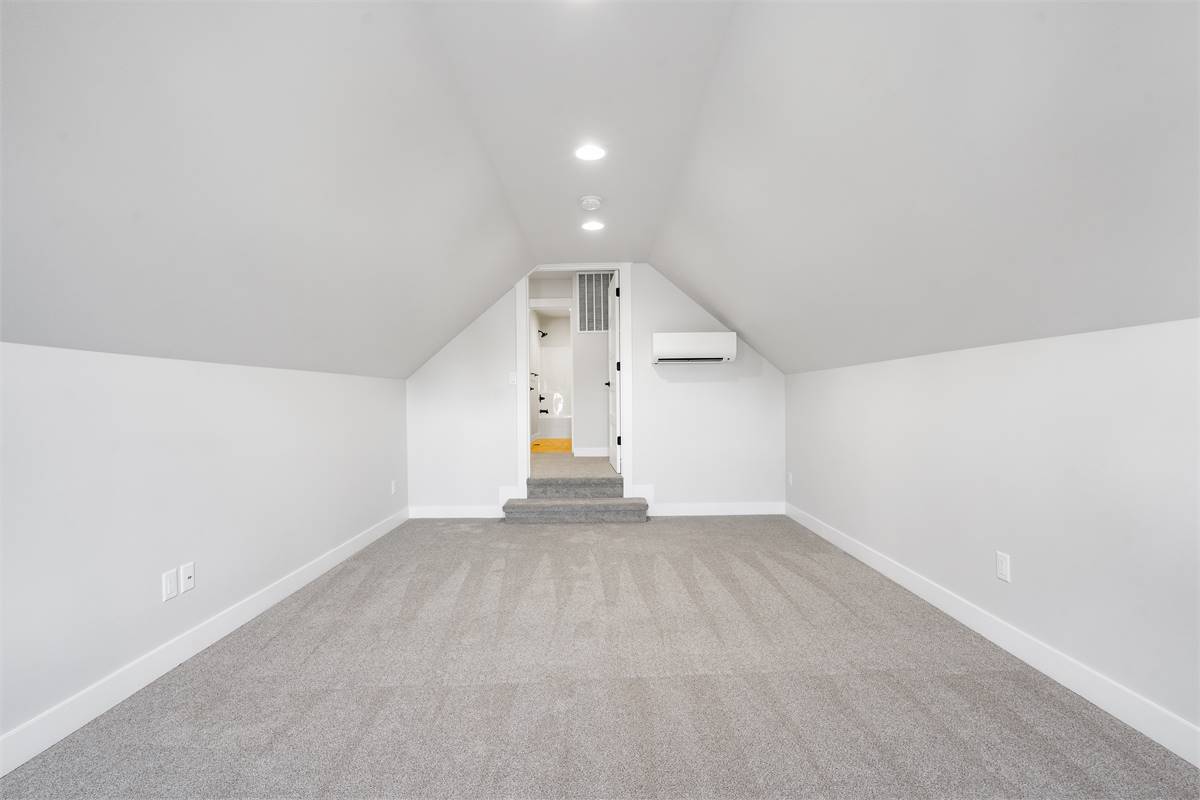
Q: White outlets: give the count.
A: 5